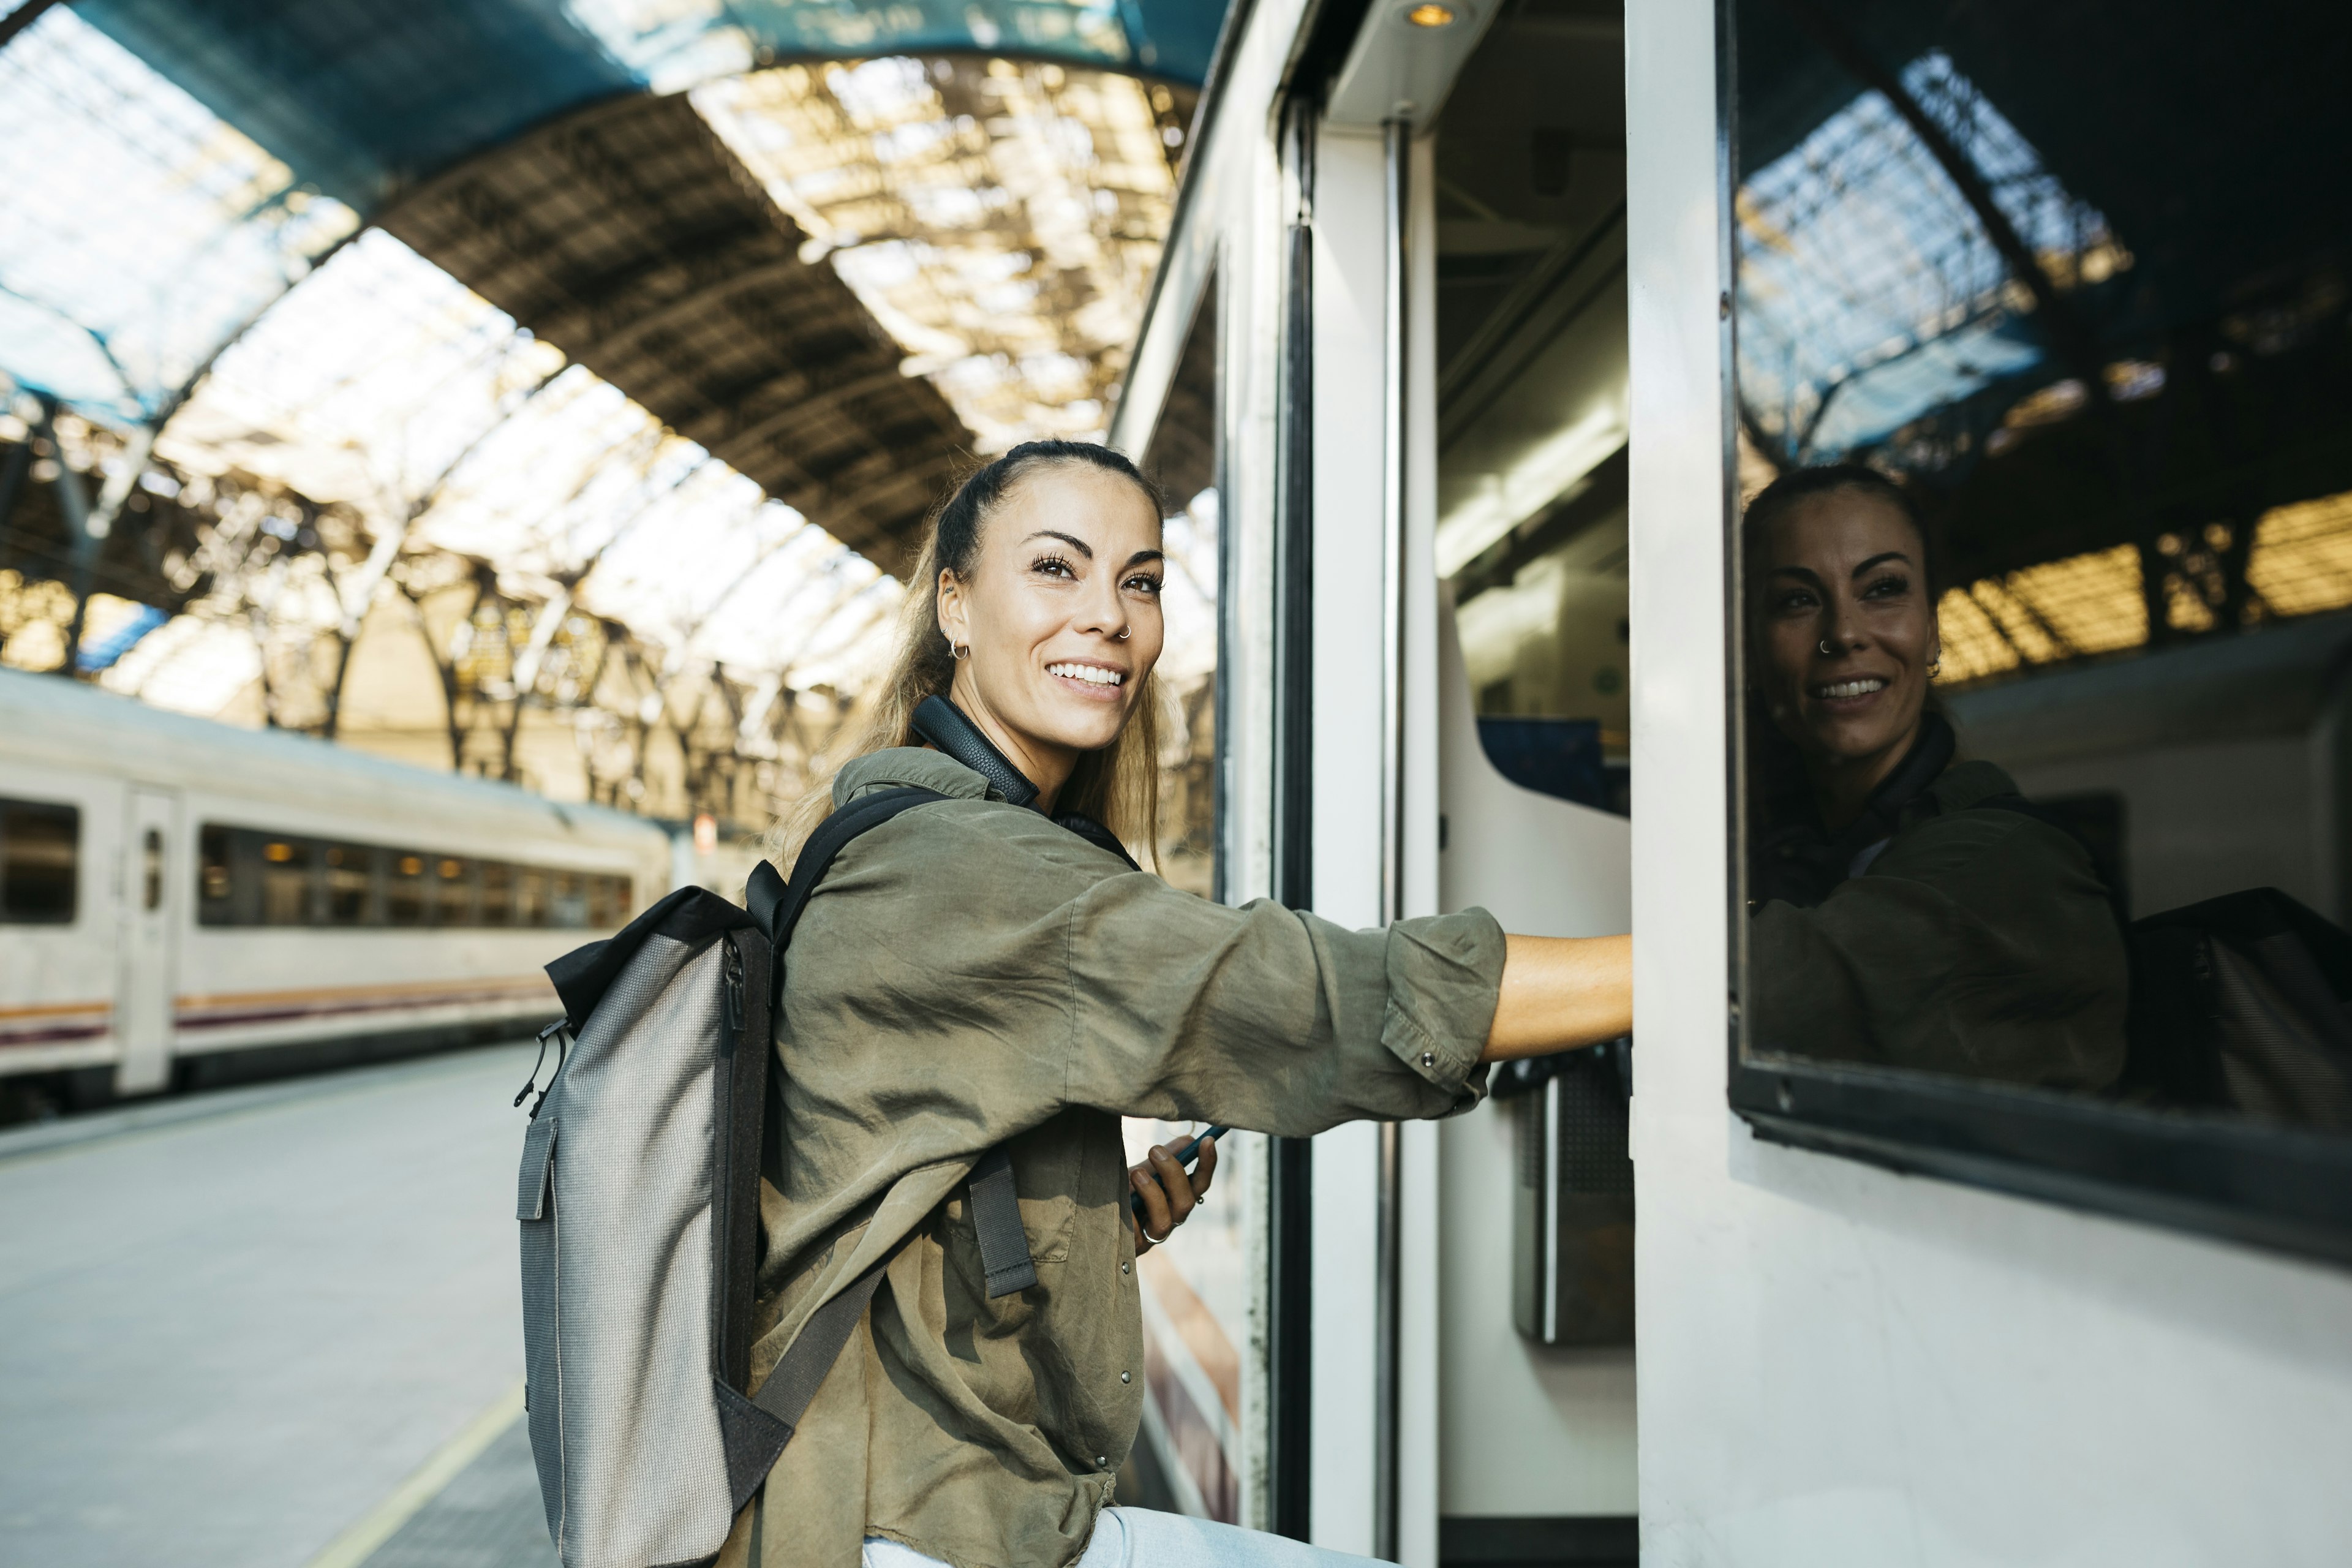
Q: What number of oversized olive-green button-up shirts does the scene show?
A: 1